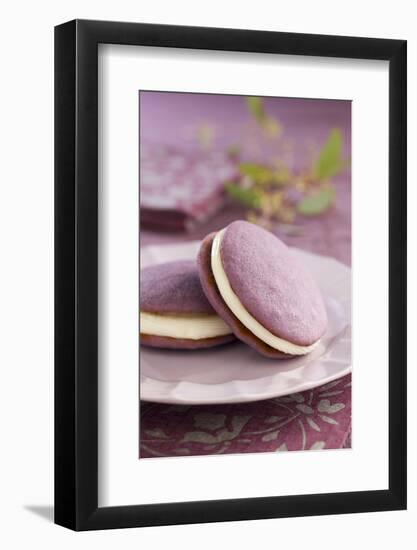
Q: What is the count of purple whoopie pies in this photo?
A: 2